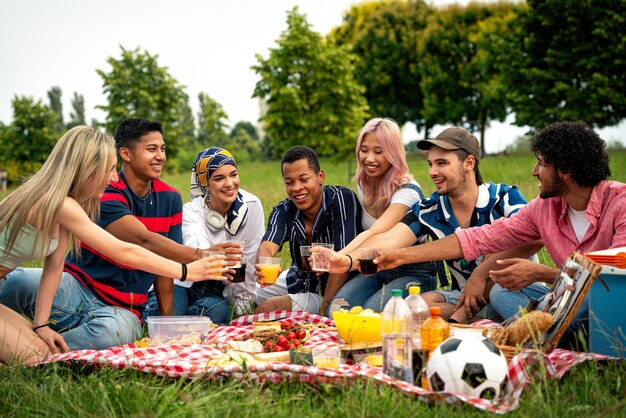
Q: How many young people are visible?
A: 7